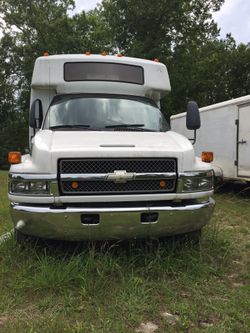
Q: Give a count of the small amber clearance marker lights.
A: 5